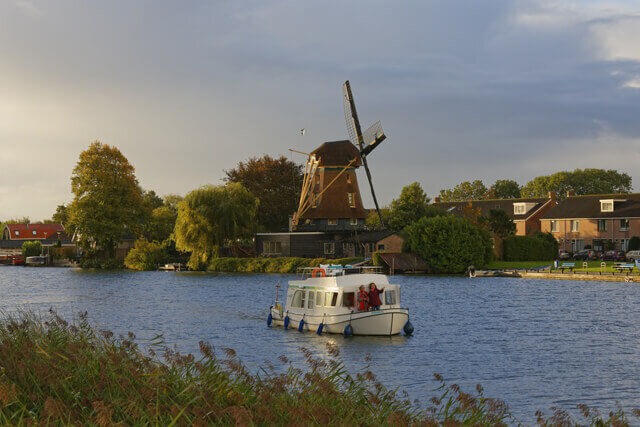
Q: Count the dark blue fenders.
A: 6